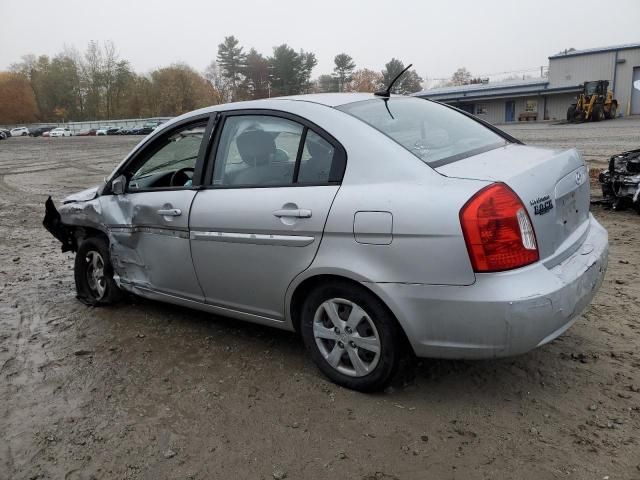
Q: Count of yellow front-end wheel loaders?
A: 1